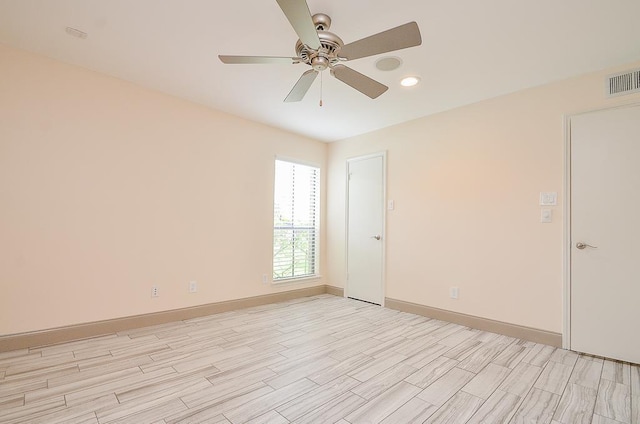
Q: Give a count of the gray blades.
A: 5